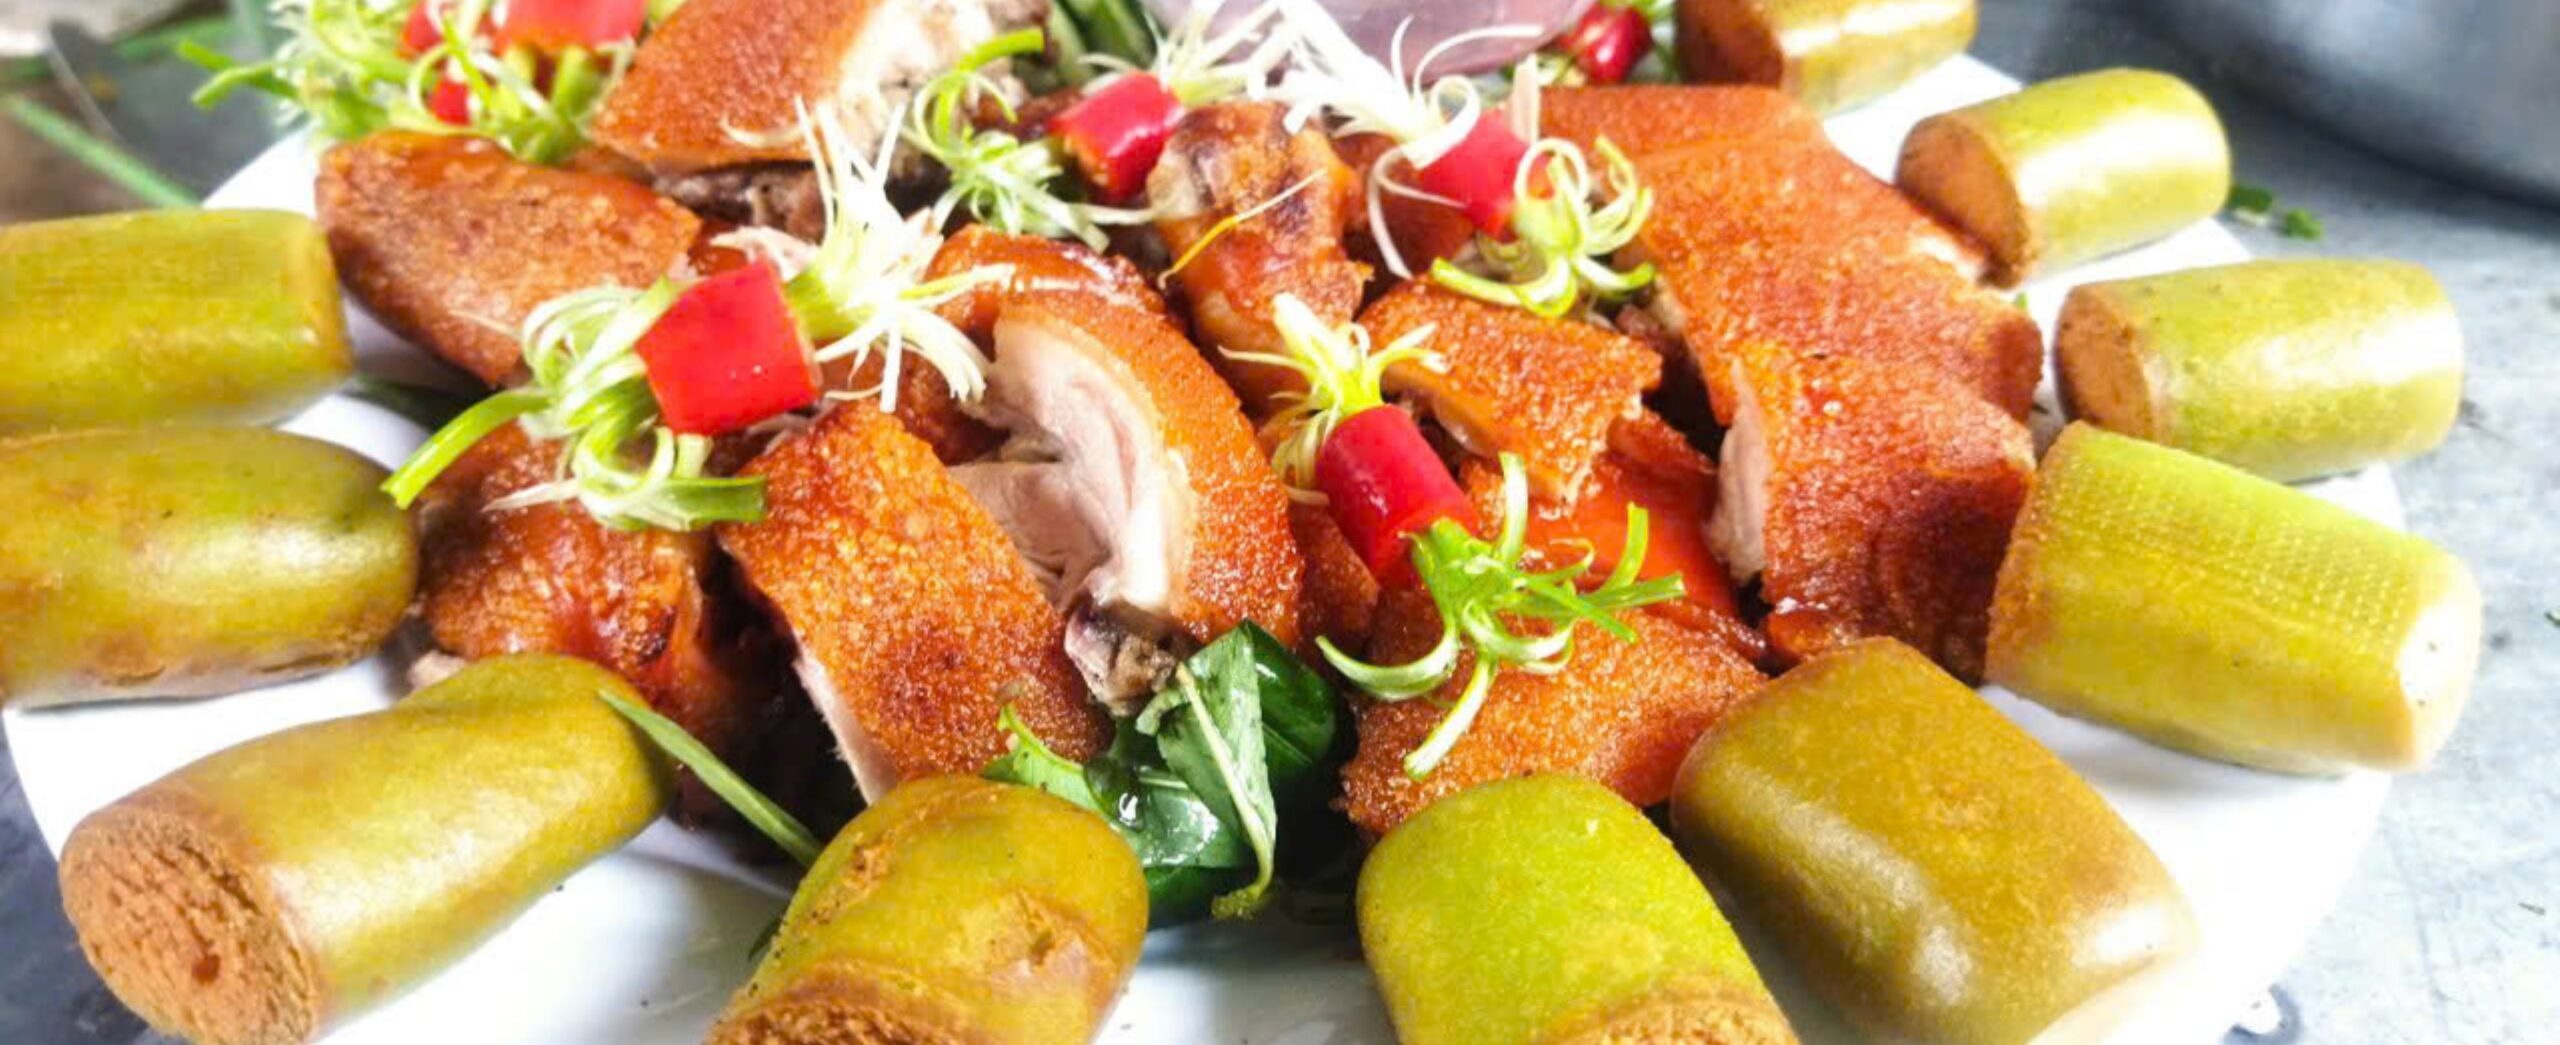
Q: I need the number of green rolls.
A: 10